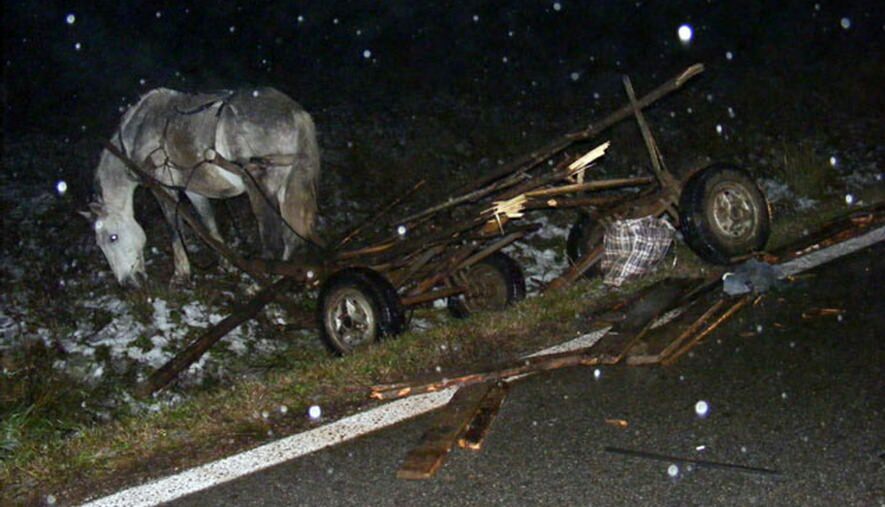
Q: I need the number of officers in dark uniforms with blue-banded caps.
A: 0